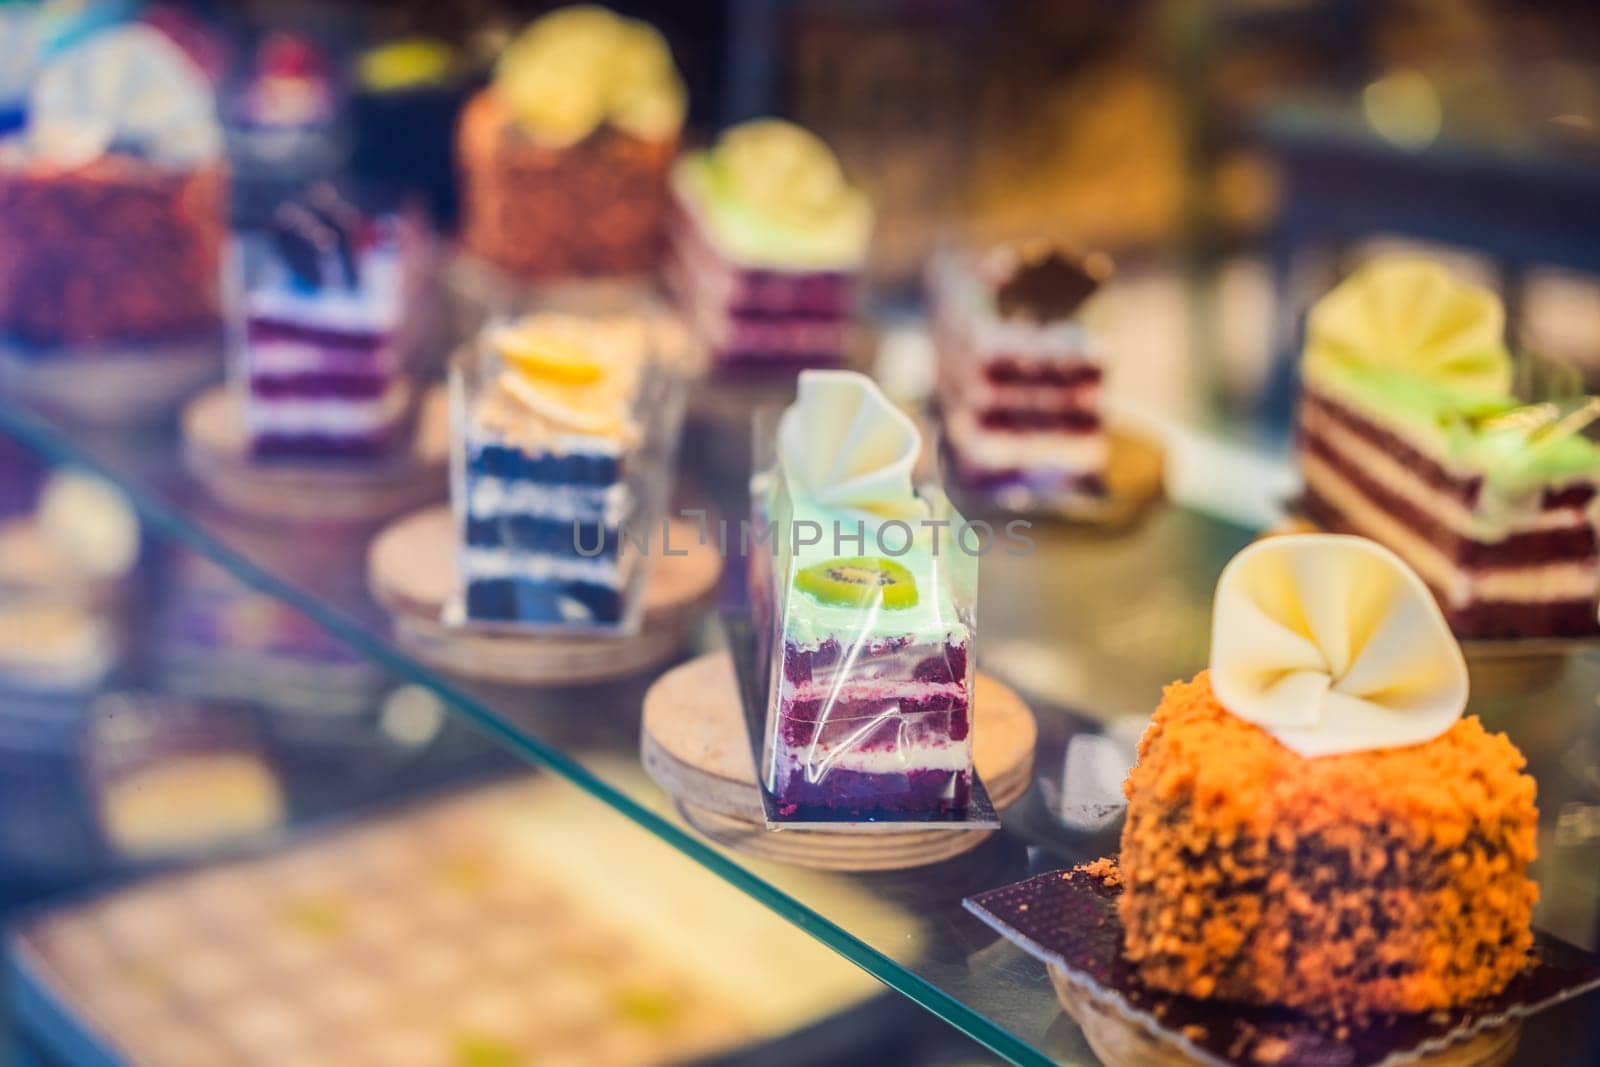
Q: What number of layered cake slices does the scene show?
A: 6